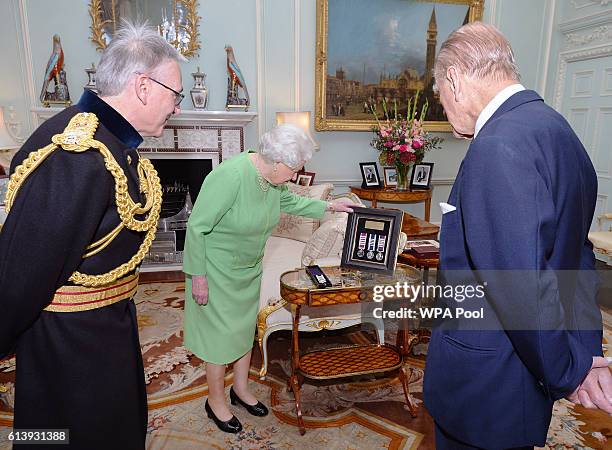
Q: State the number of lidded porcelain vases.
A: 2